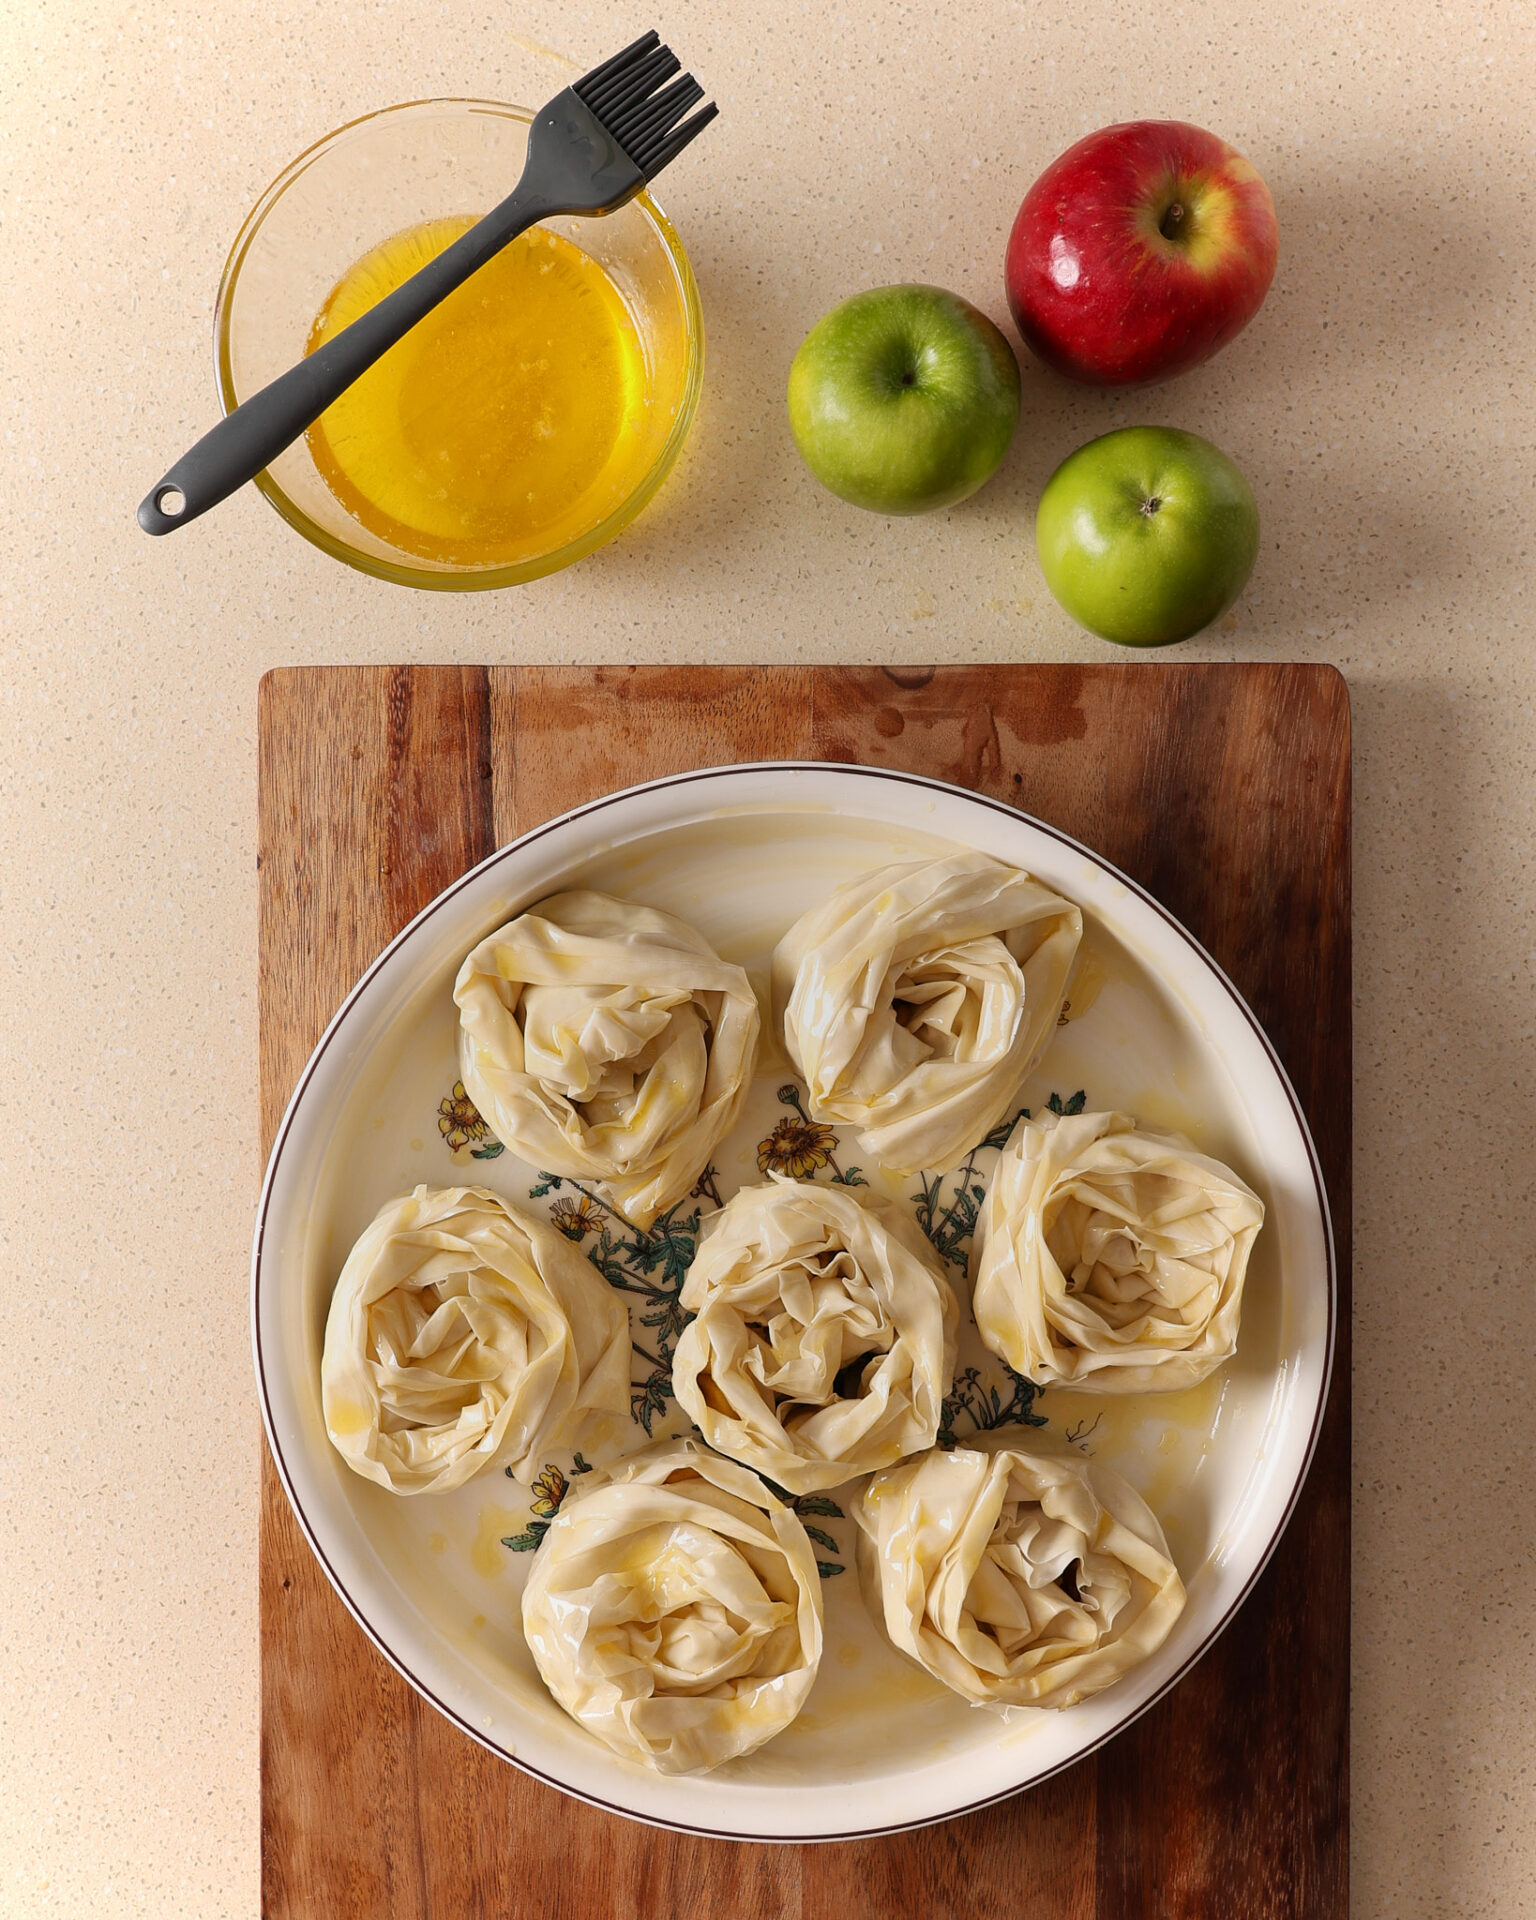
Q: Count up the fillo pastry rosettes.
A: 7